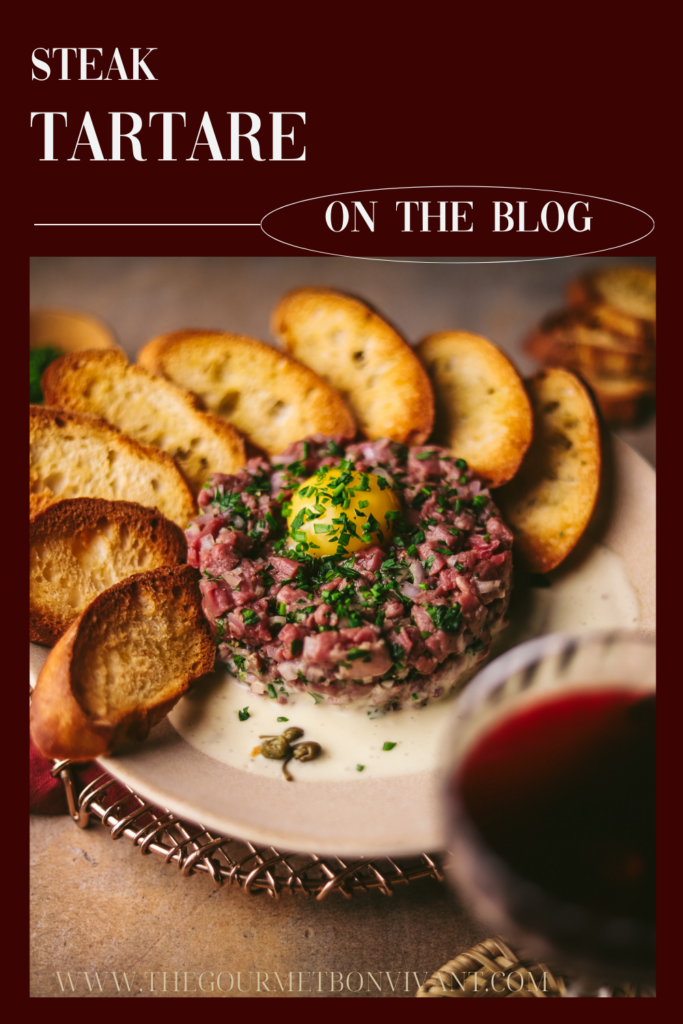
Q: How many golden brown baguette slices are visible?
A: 8